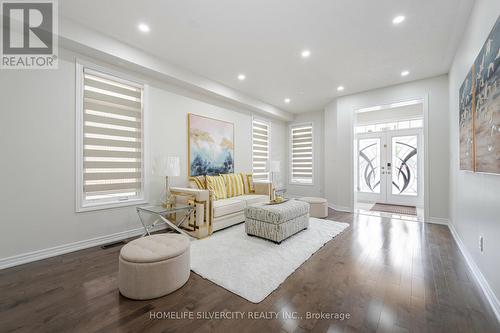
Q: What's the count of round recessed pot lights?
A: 7